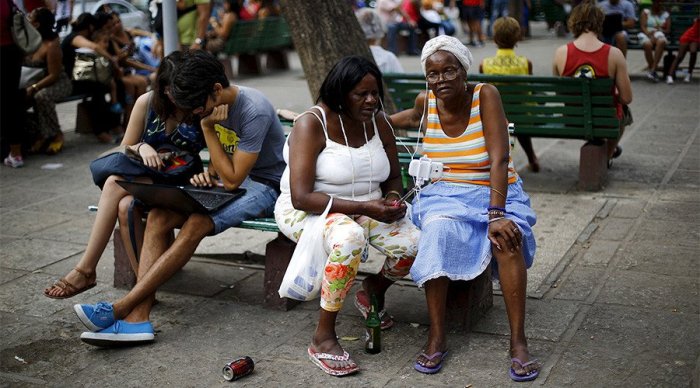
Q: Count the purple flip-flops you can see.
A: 2